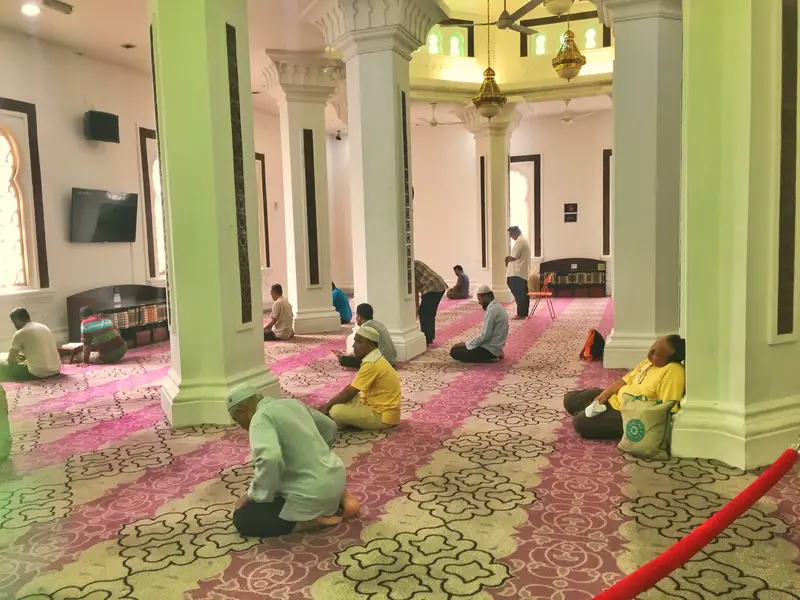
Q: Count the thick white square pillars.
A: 6